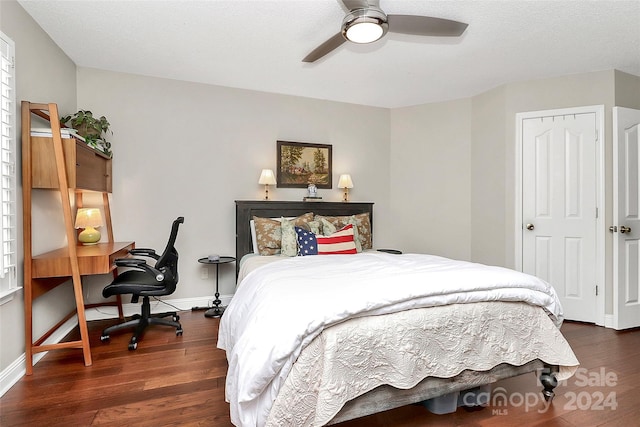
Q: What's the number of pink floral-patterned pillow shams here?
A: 0